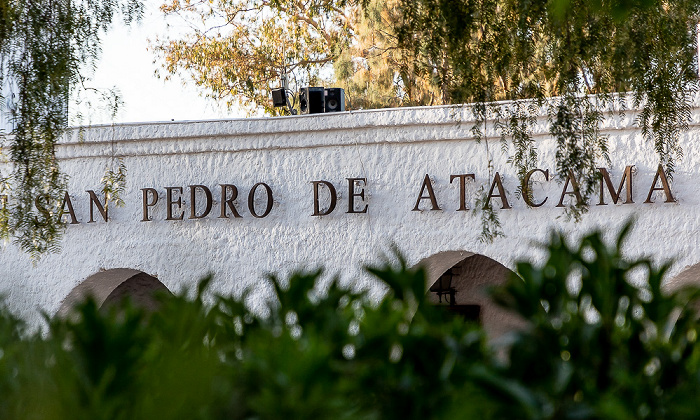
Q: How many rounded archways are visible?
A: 3